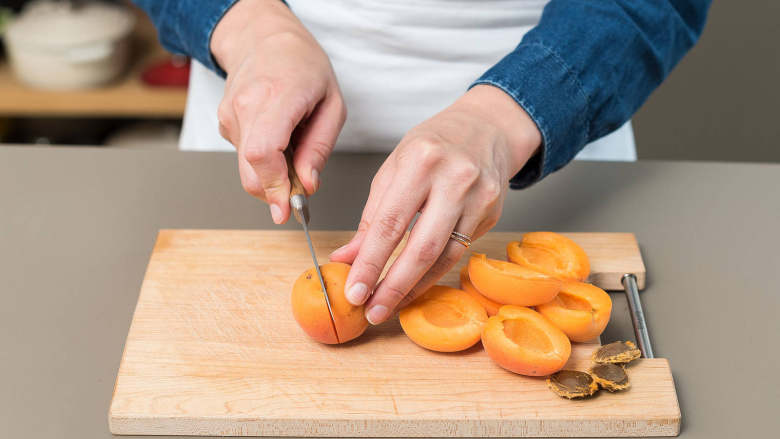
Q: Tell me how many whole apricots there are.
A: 1